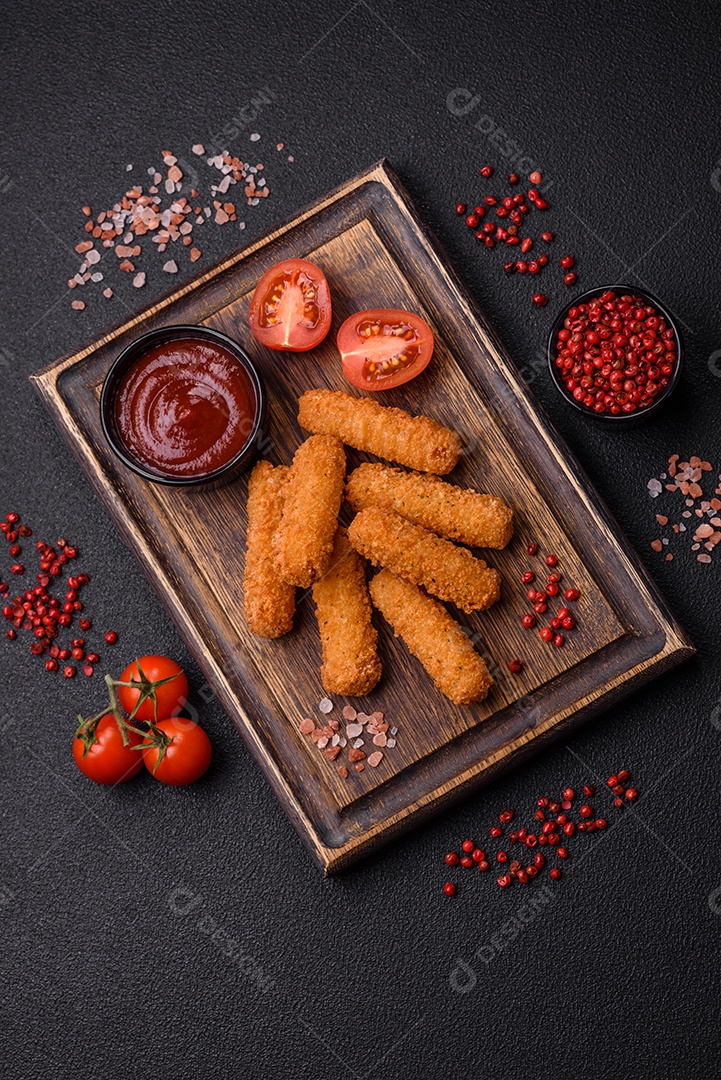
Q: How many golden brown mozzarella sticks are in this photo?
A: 7